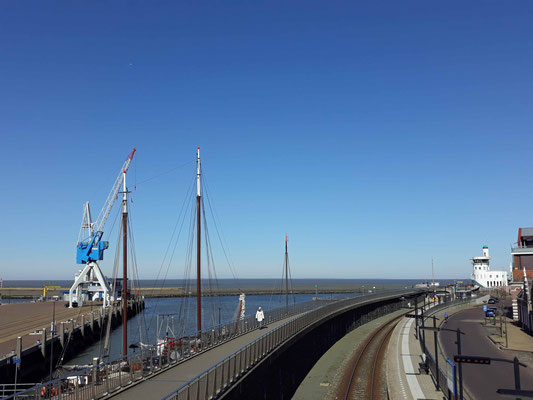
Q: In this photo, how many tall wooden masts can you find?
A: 3